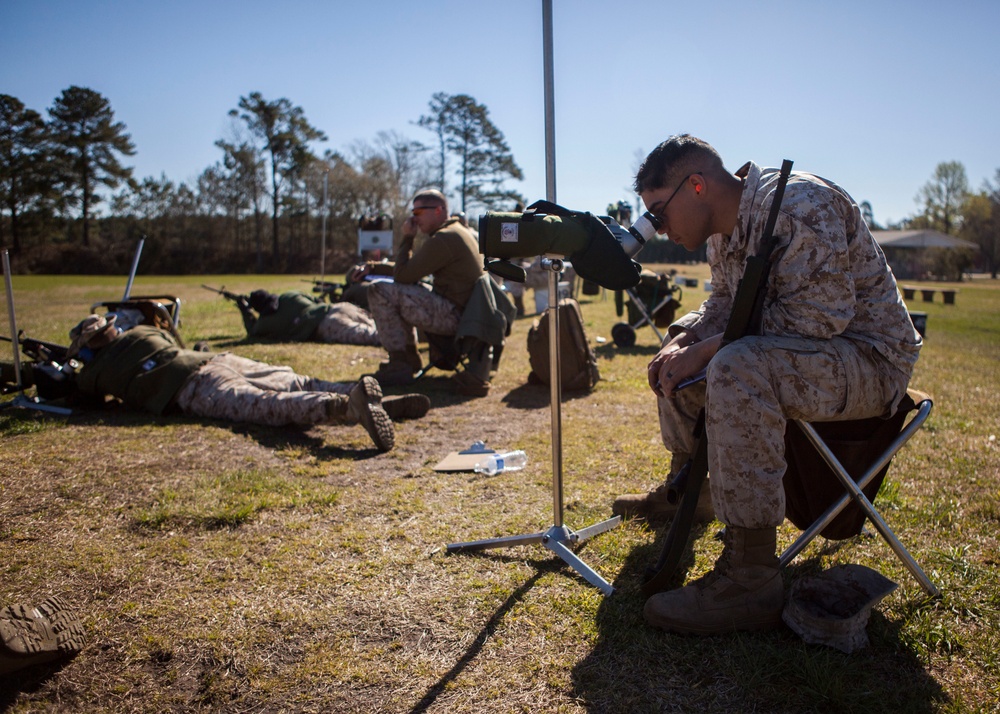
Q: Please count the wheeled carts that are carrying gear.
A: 1